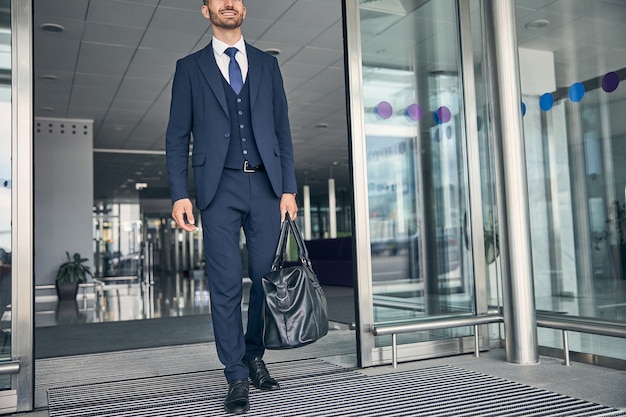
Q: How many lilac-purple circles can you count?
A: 3